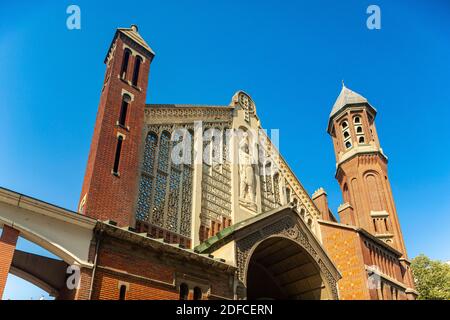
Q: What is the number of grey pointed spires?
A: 1